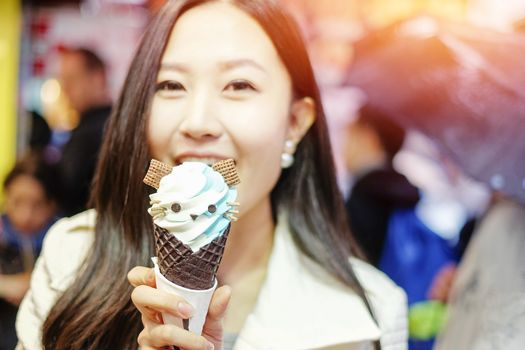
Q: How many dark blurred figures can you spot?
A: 3